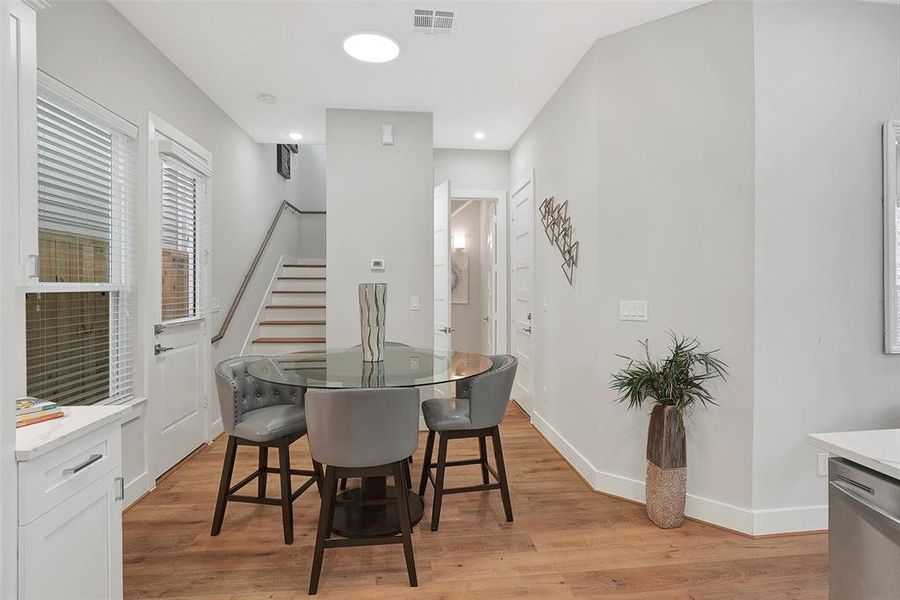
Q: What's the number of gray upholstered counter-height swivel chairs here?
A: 4